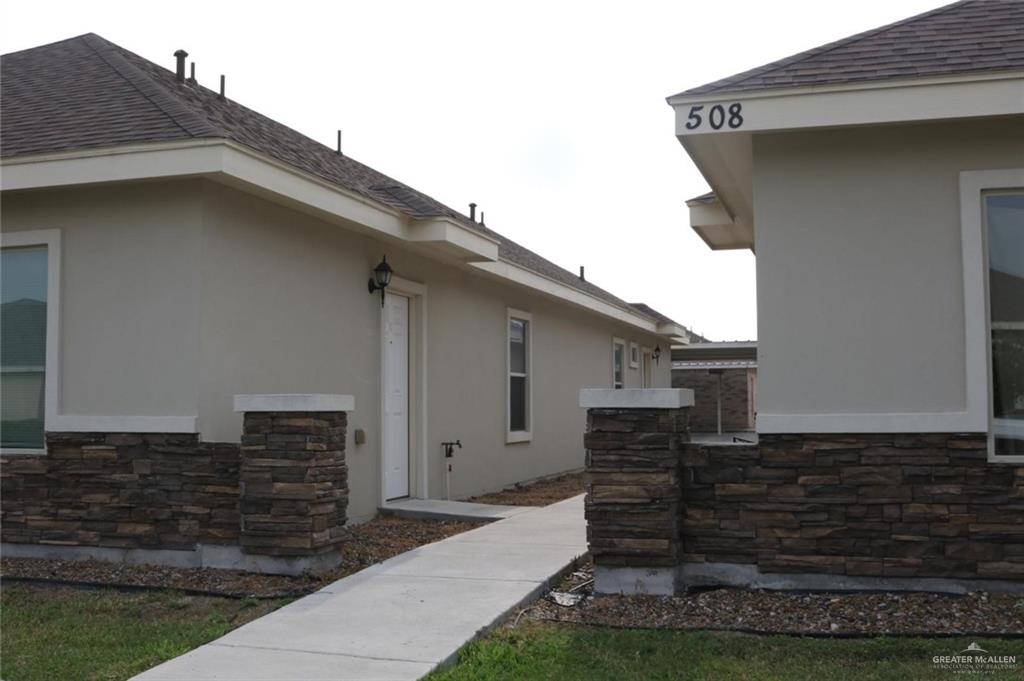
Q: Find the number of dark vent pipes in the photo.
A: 7